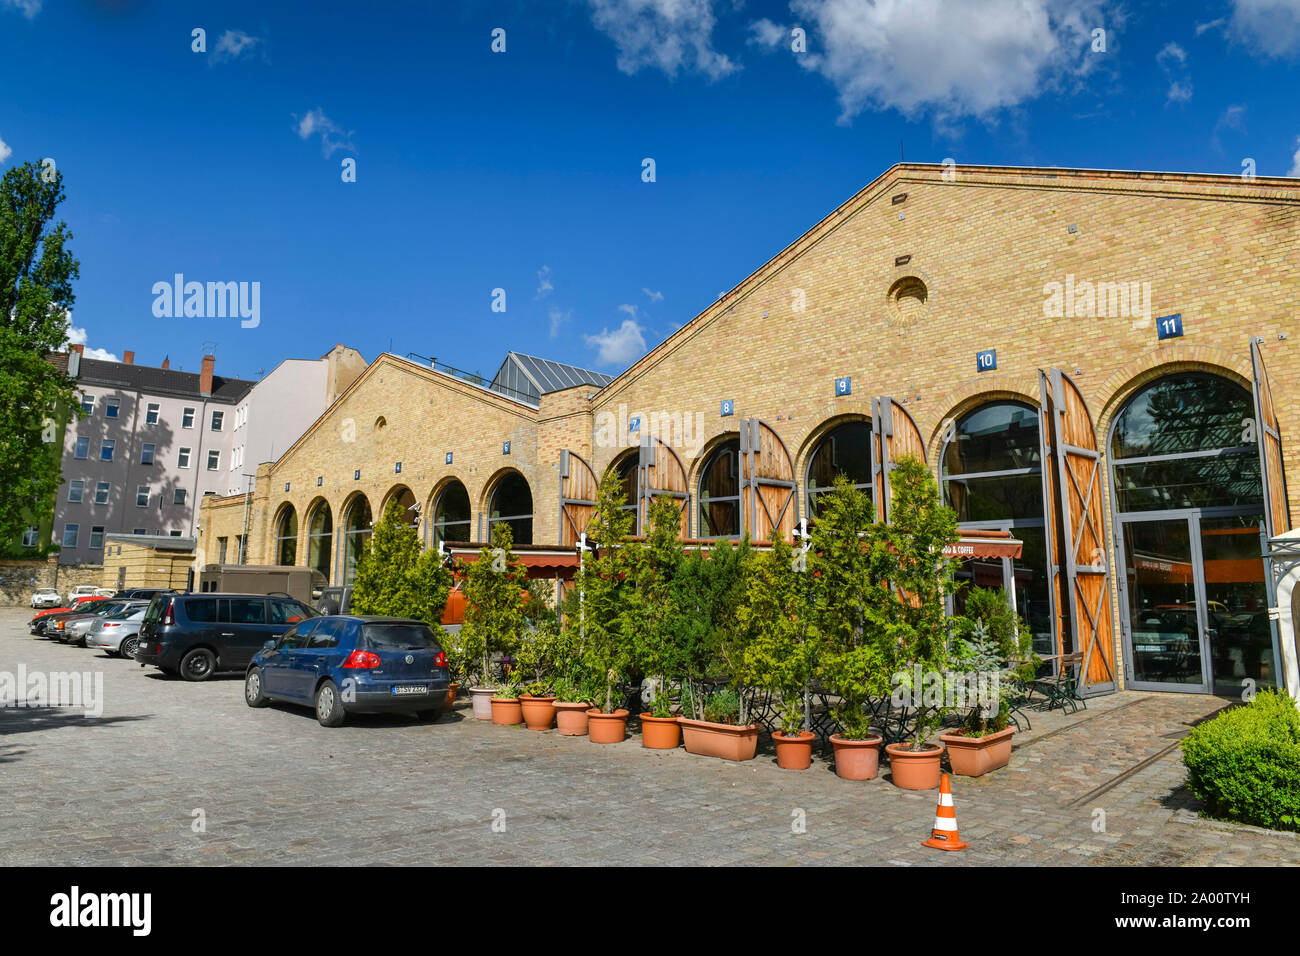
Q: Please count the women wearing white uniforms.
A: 0